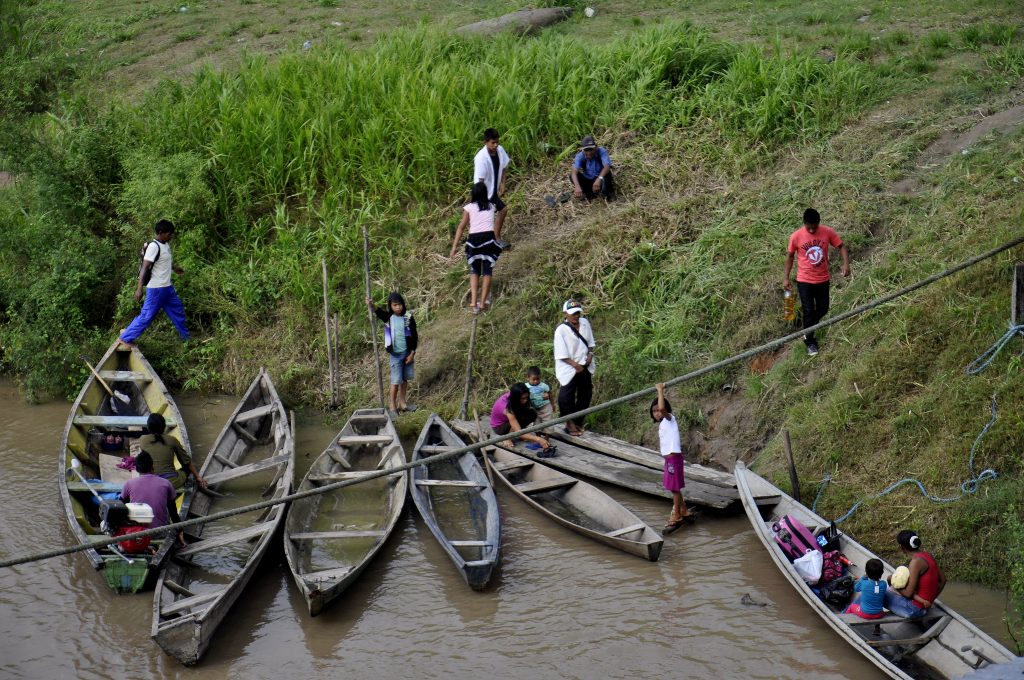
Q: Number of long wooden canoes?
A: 6